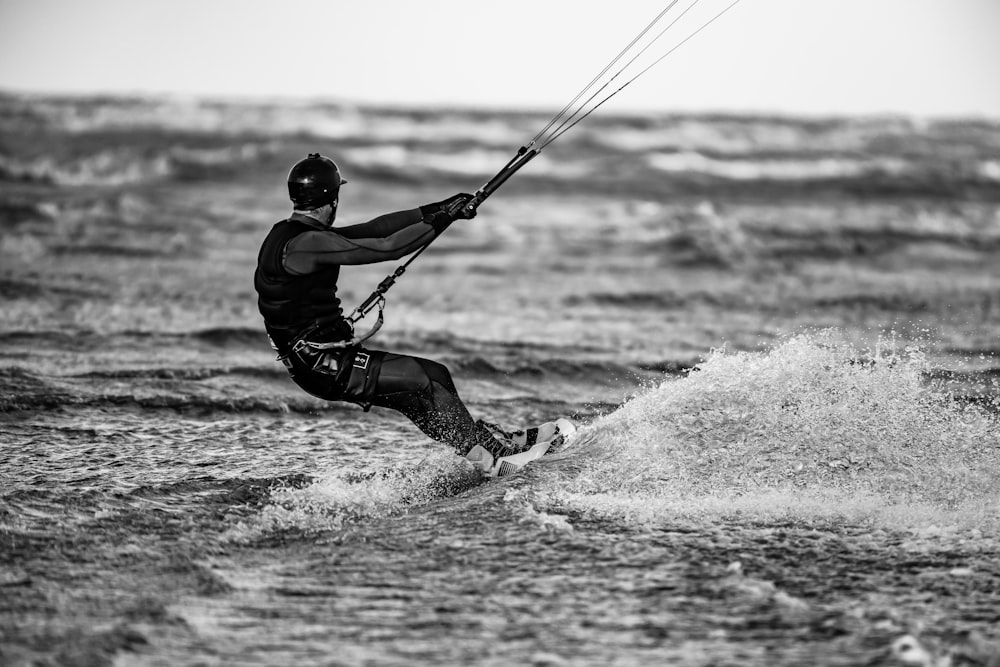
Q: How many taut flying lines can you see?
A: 4